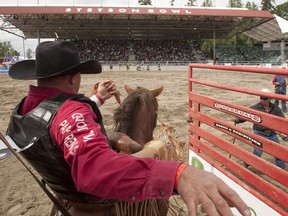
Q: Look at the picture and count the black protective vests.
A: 1